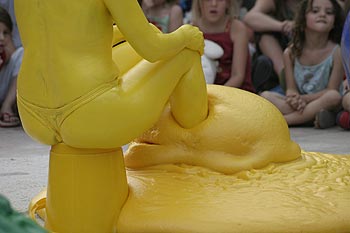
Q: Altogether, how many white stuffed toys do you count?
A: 1